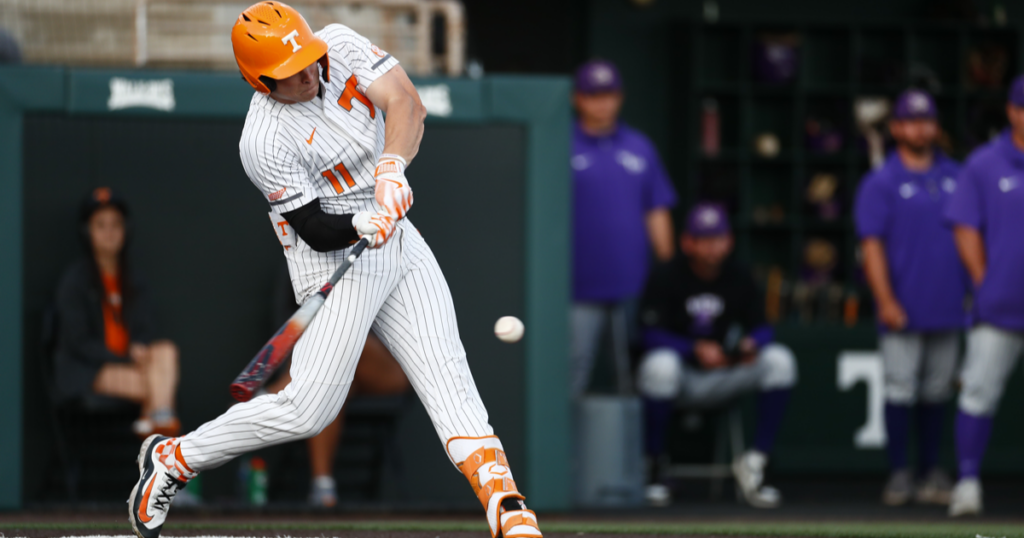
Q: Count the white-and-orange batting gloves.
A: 2